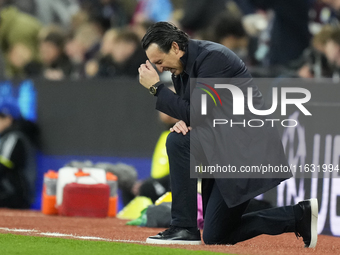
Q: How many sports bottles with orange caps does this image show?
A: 2